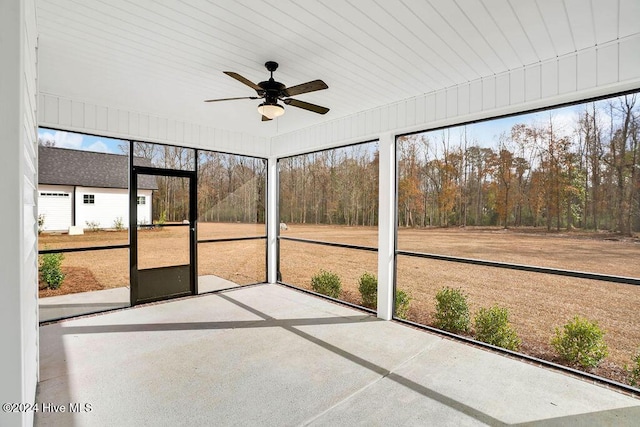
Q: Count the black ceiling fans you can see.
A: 1